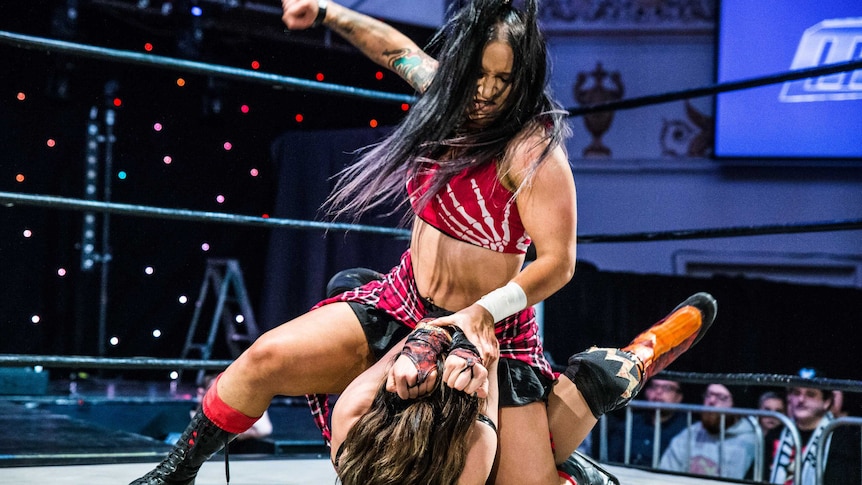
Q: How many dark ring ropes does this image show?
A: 3